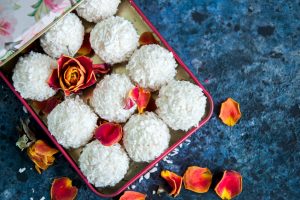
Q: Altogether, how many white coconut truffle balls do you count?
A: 10